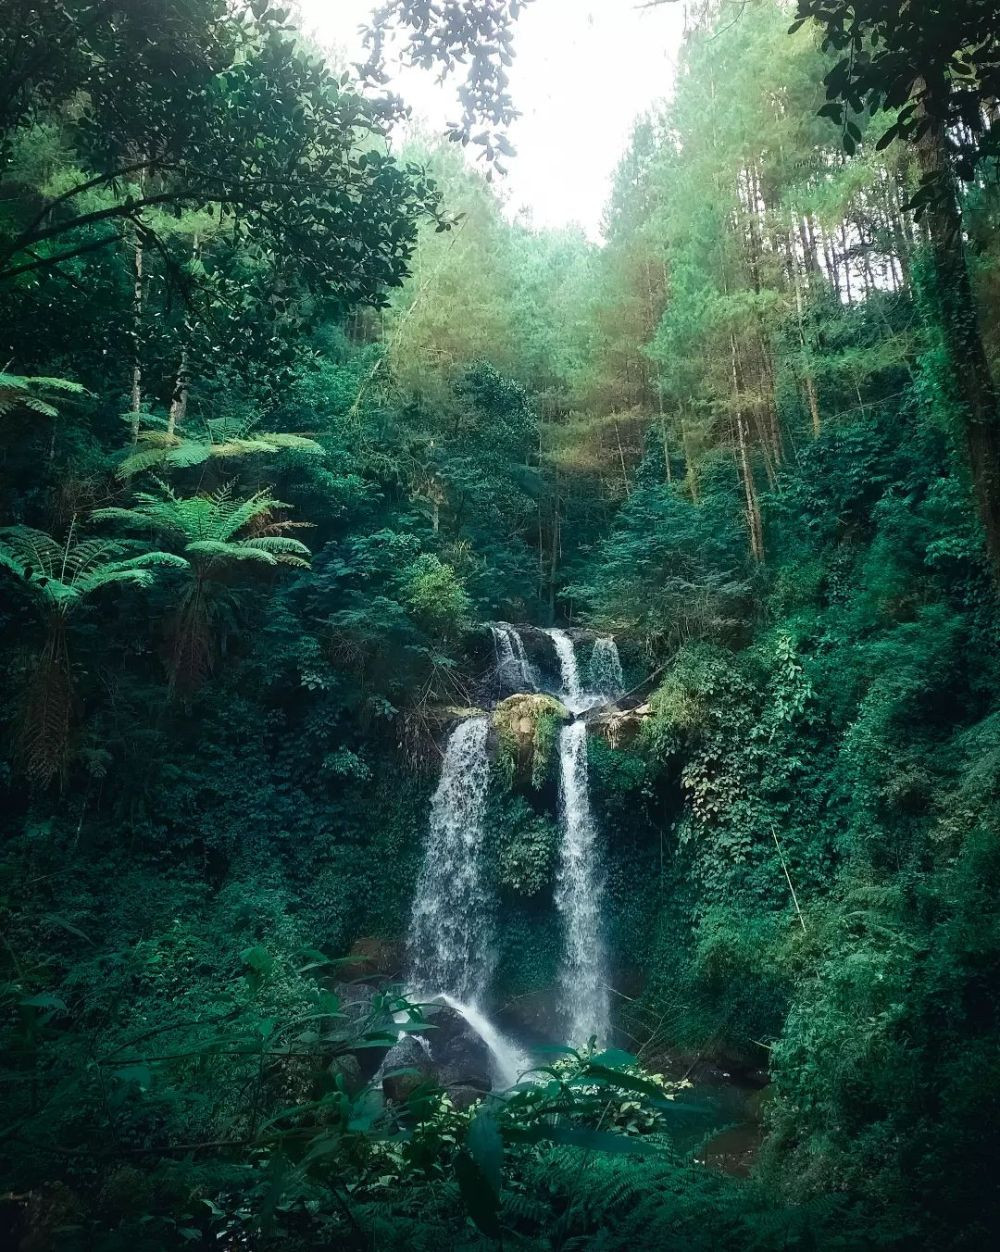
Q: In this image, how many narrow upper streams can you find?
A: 3